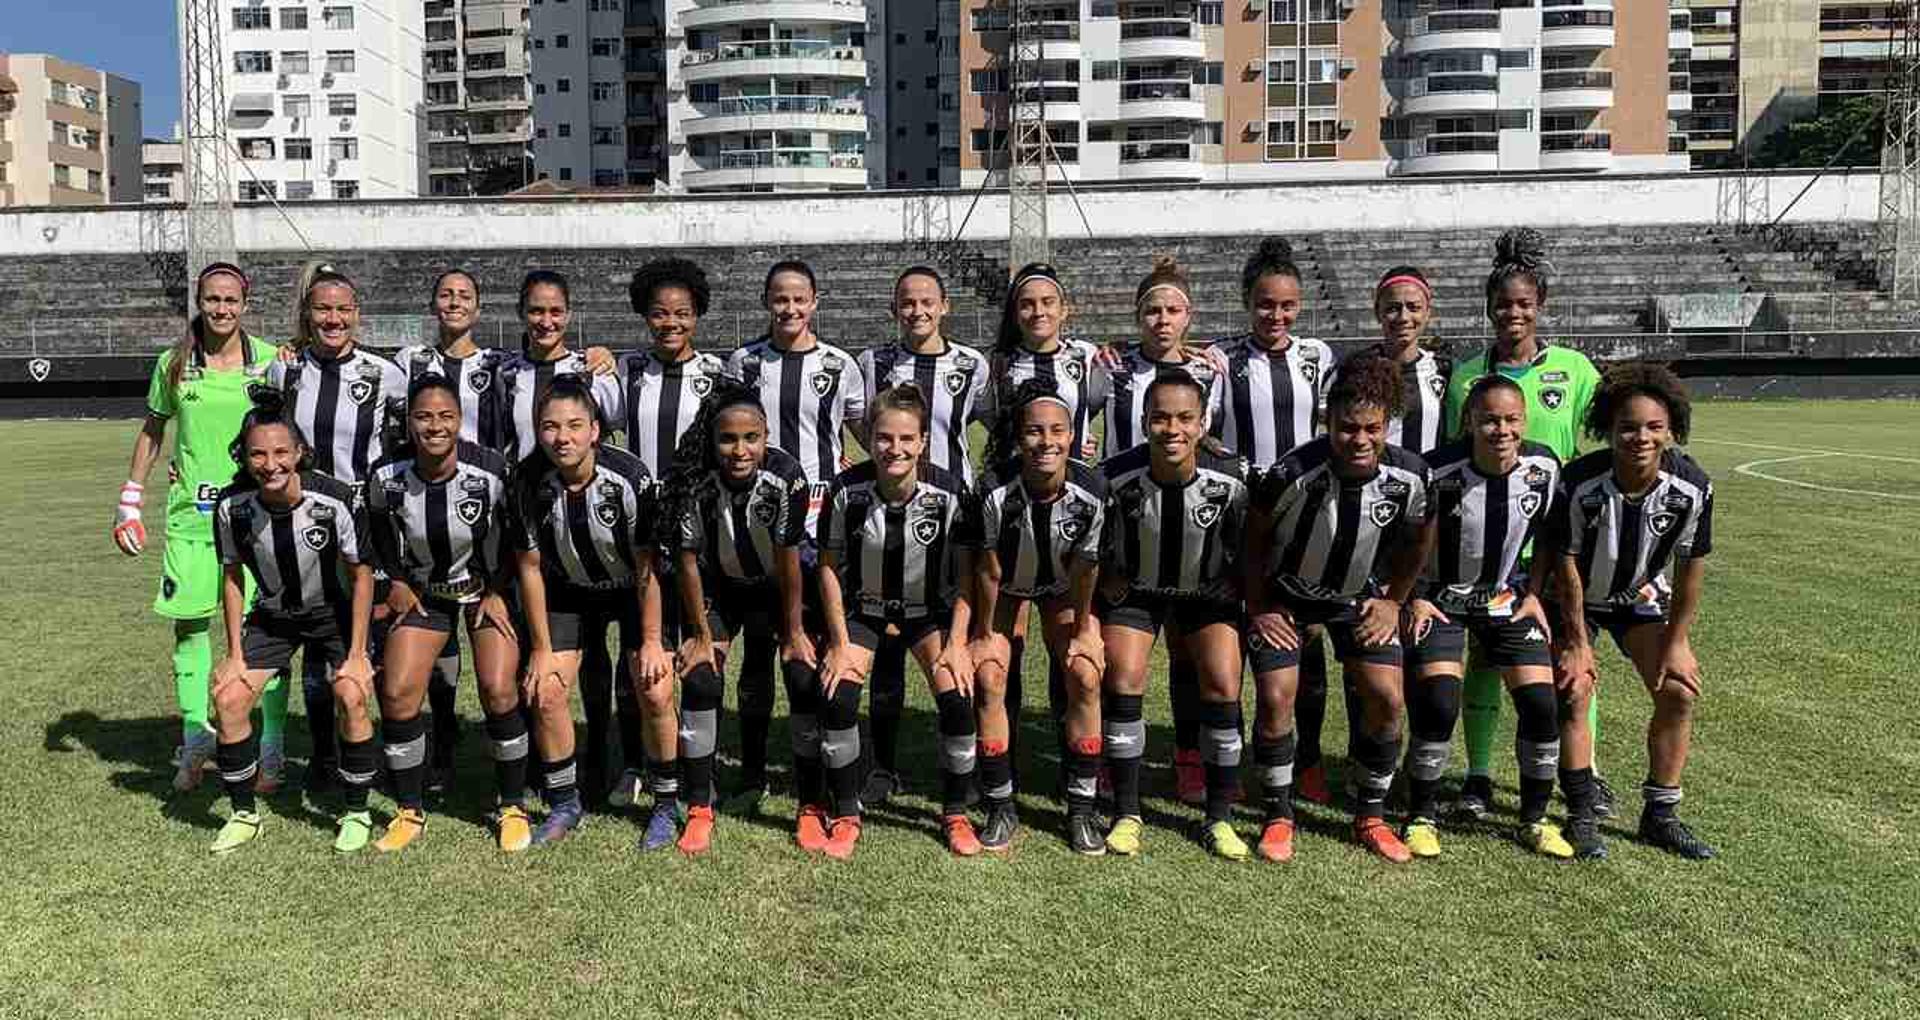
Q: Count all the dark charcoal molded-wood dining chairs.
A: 0